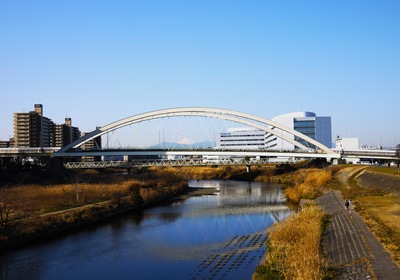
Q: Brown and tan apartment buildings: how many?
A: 3